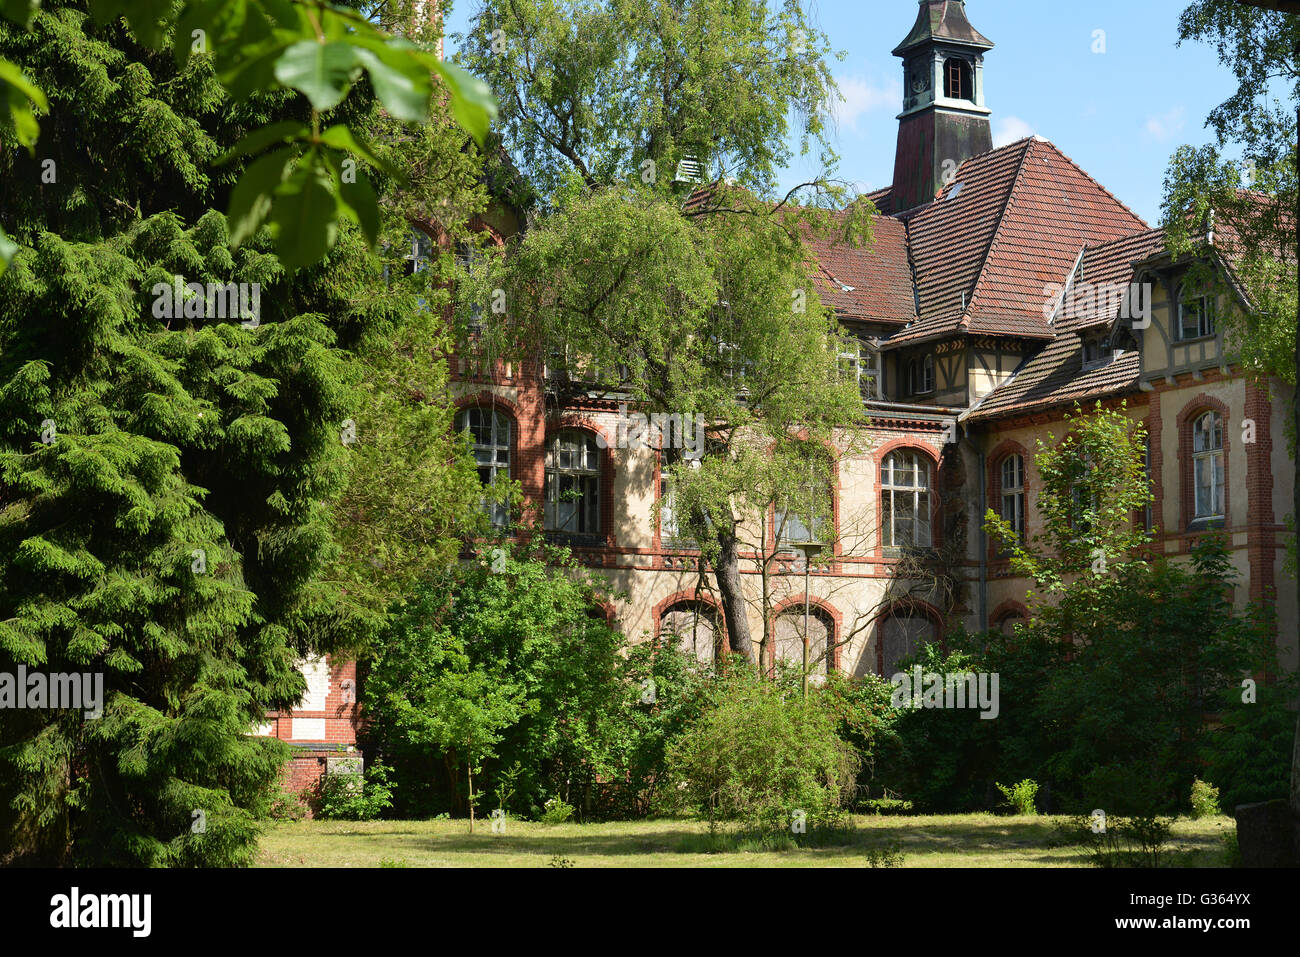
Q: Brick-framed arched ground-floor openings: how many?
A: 5